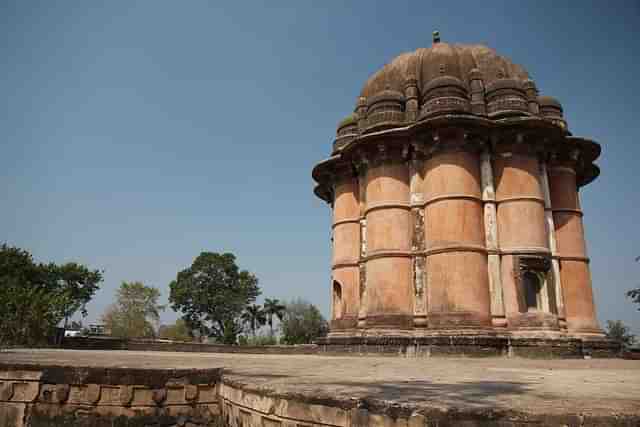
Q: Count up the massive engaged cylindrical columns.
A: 5